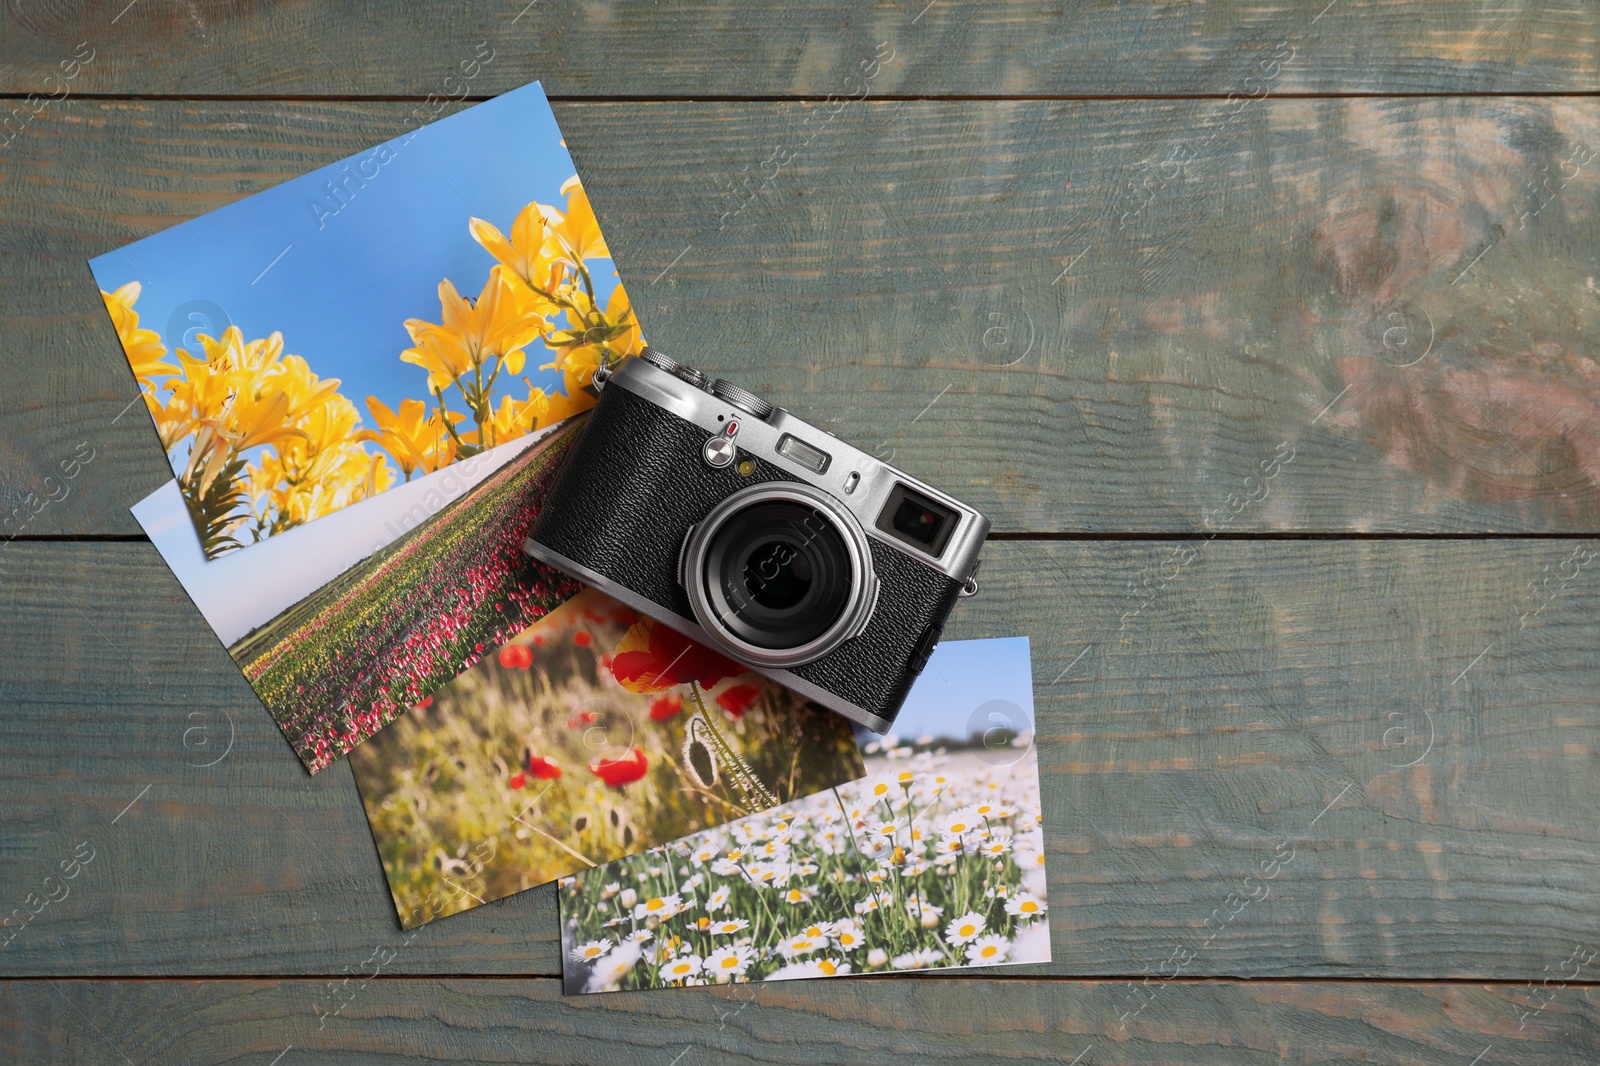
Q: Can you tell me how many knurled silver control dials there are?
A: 2